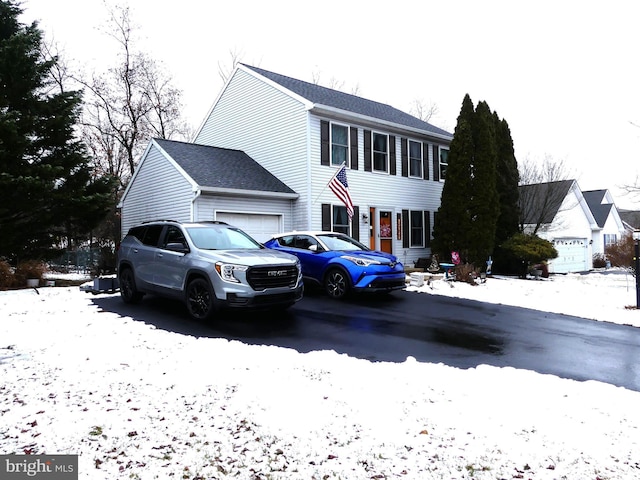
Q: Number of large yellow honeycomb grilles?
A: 0